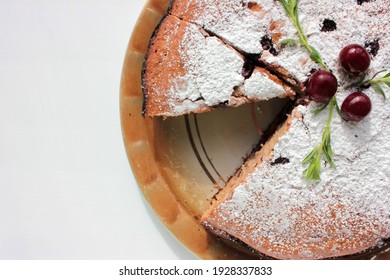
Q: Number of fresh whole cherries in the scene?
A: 3